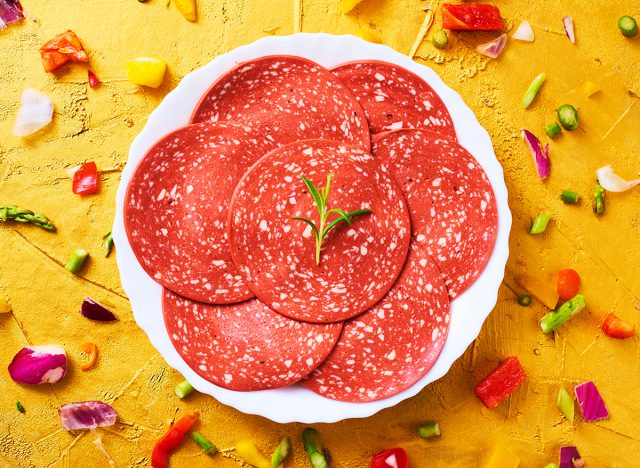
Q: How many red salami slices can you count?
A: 7